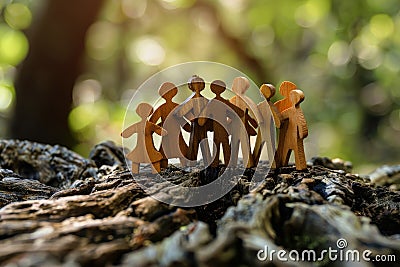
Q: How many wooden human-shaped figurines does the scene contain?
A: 8